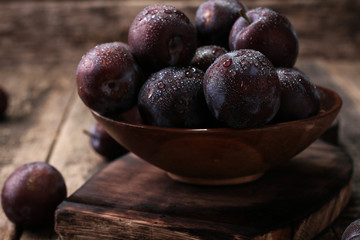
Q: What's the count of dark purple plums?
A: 12